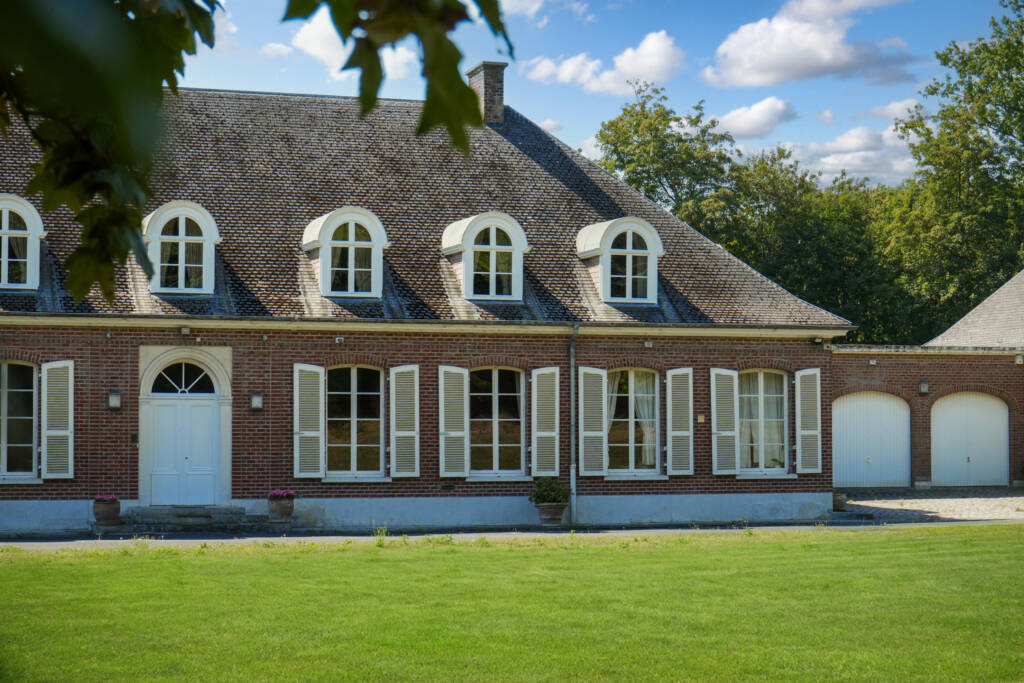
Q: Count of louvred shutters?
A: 9